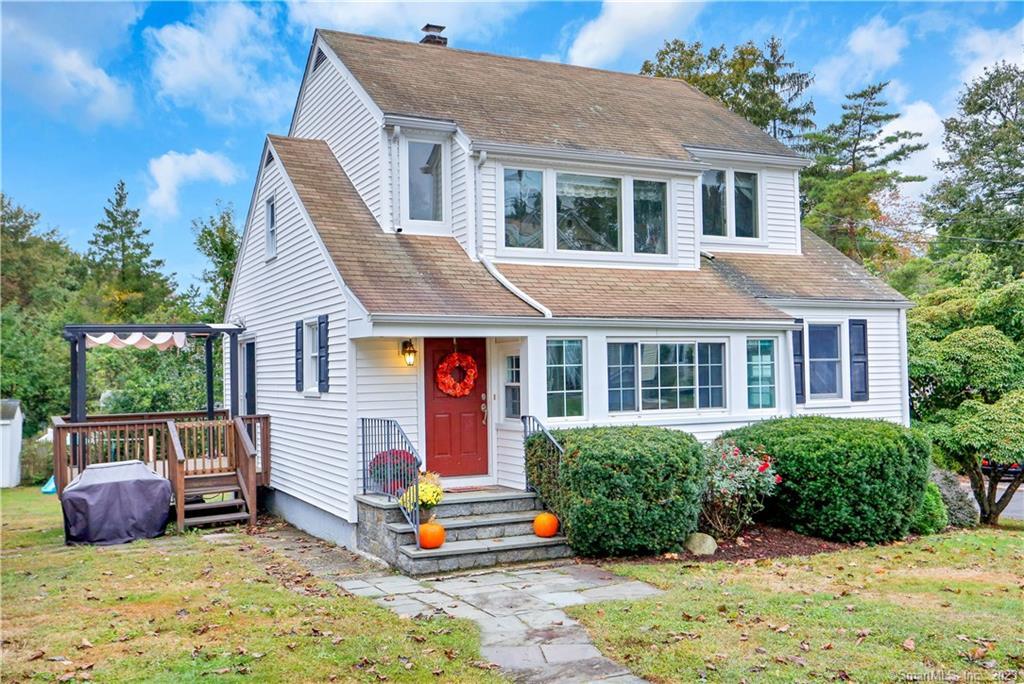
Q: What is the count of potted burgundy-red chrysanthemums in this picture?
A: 1